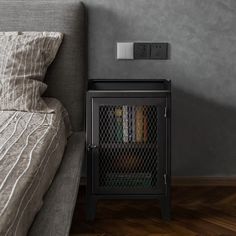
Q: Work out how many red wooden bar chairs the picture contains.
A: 0